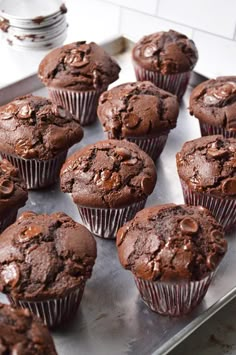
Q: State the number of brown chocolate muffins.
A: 11